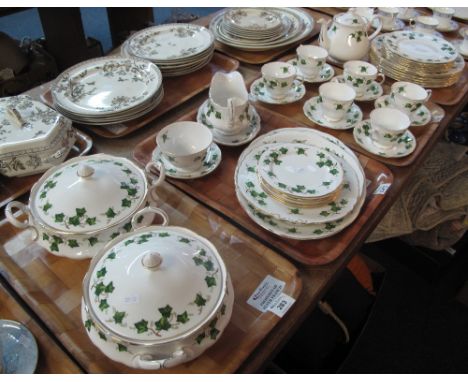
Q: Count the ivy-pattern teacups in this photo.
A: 6